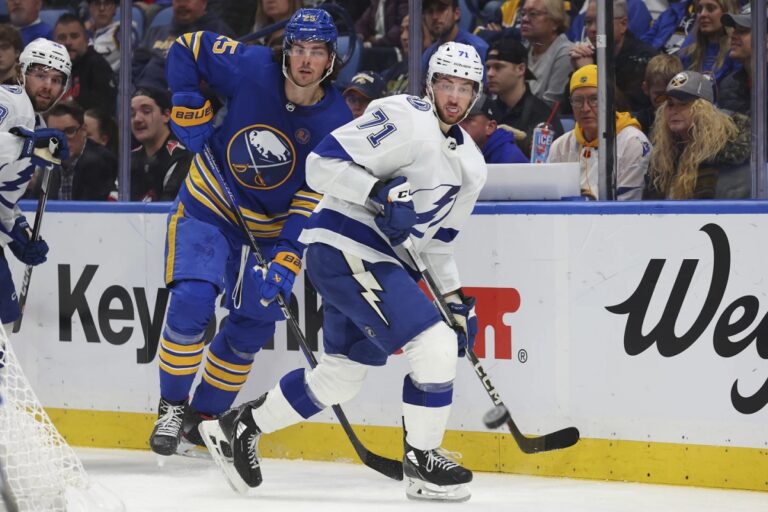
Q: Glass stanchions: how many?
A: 4